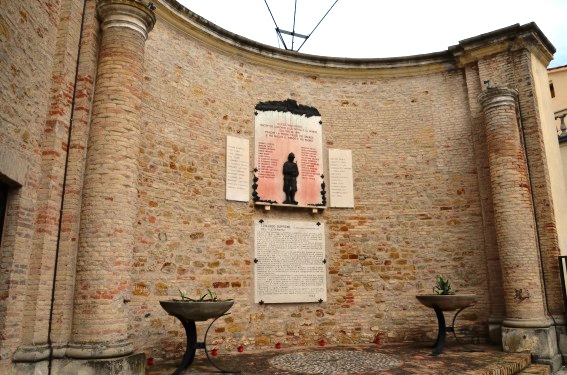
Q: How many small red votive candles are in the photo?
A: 6